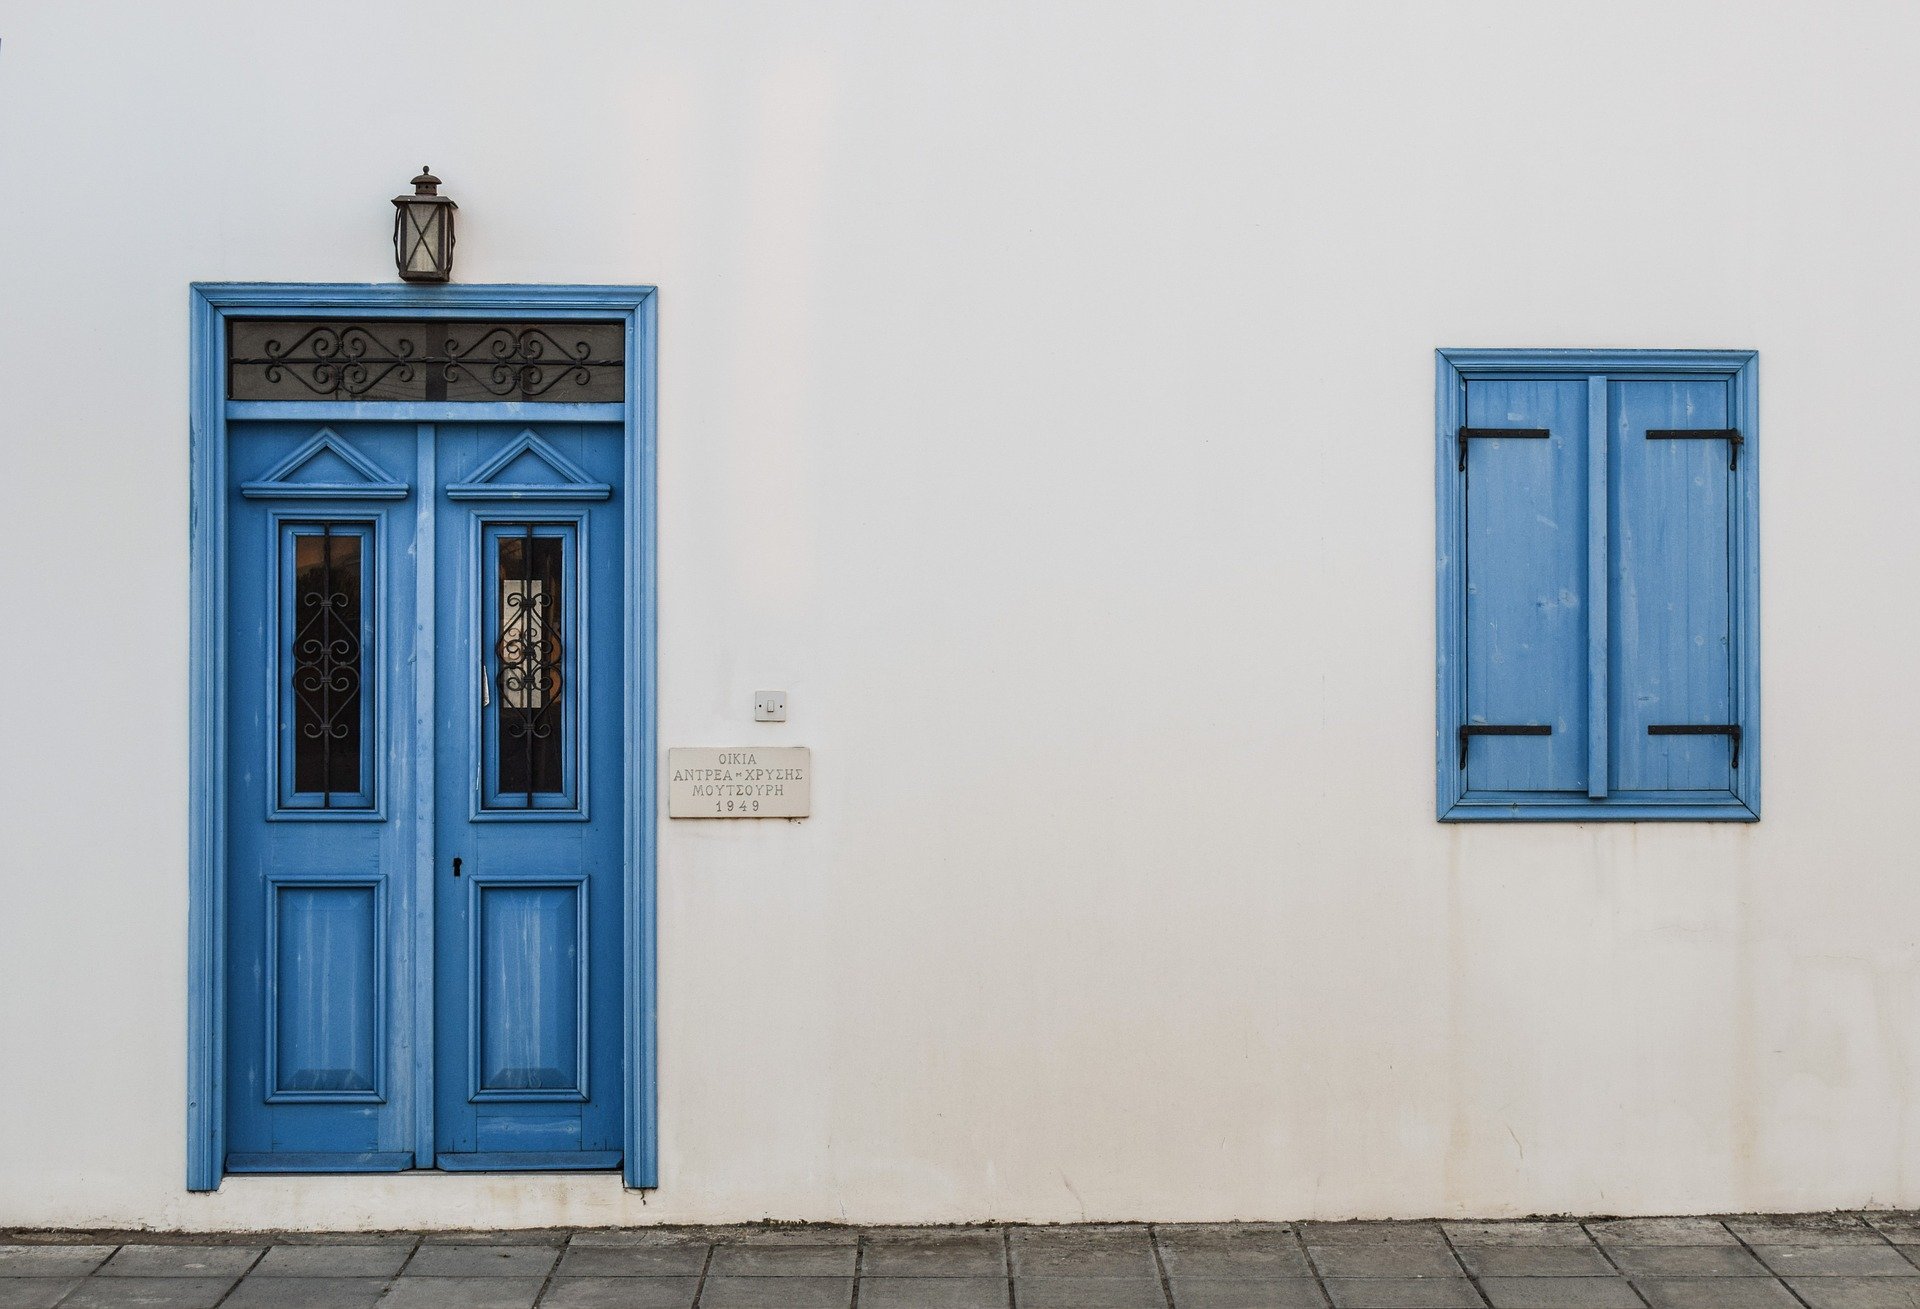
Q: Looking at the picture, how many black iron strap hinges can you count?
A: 4